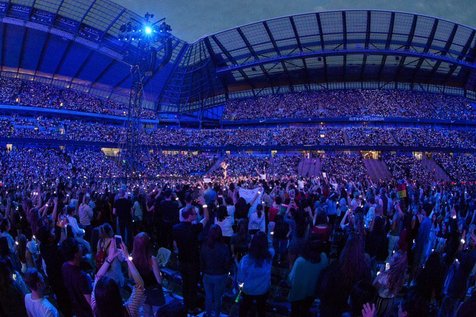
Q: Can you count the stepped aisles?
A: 3